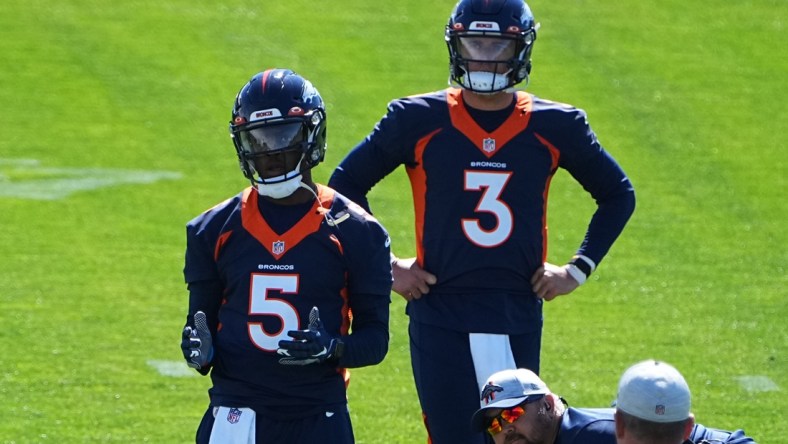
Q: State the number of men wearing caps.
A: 2